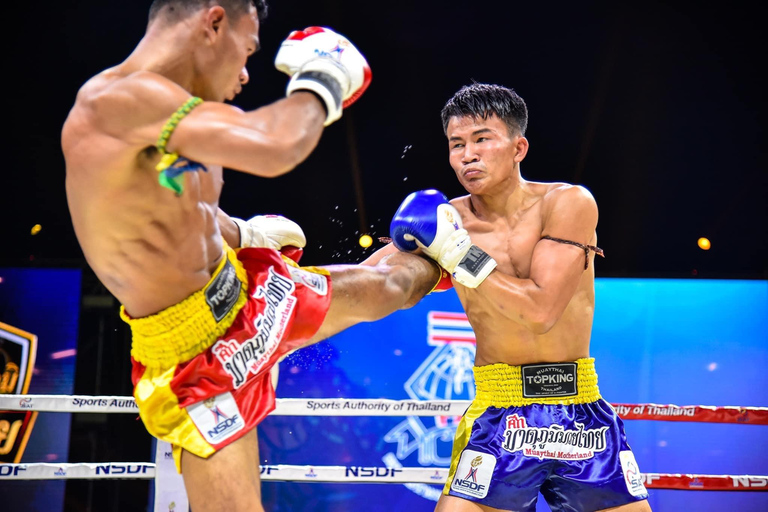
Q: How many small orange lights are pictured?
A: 3